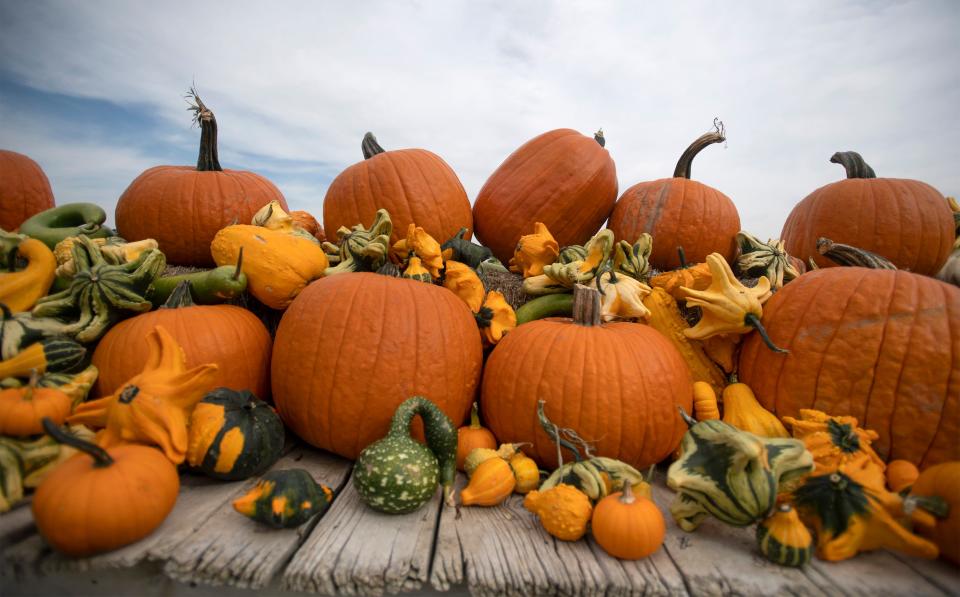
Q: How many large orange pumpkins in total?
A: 10